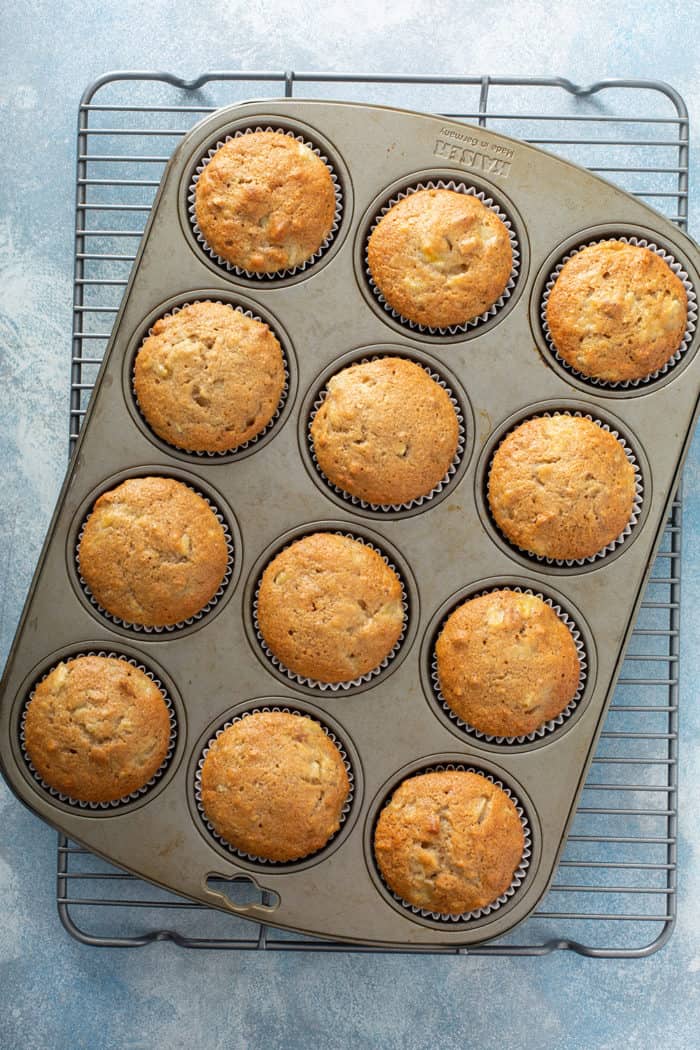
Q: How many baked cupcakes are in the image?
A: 12